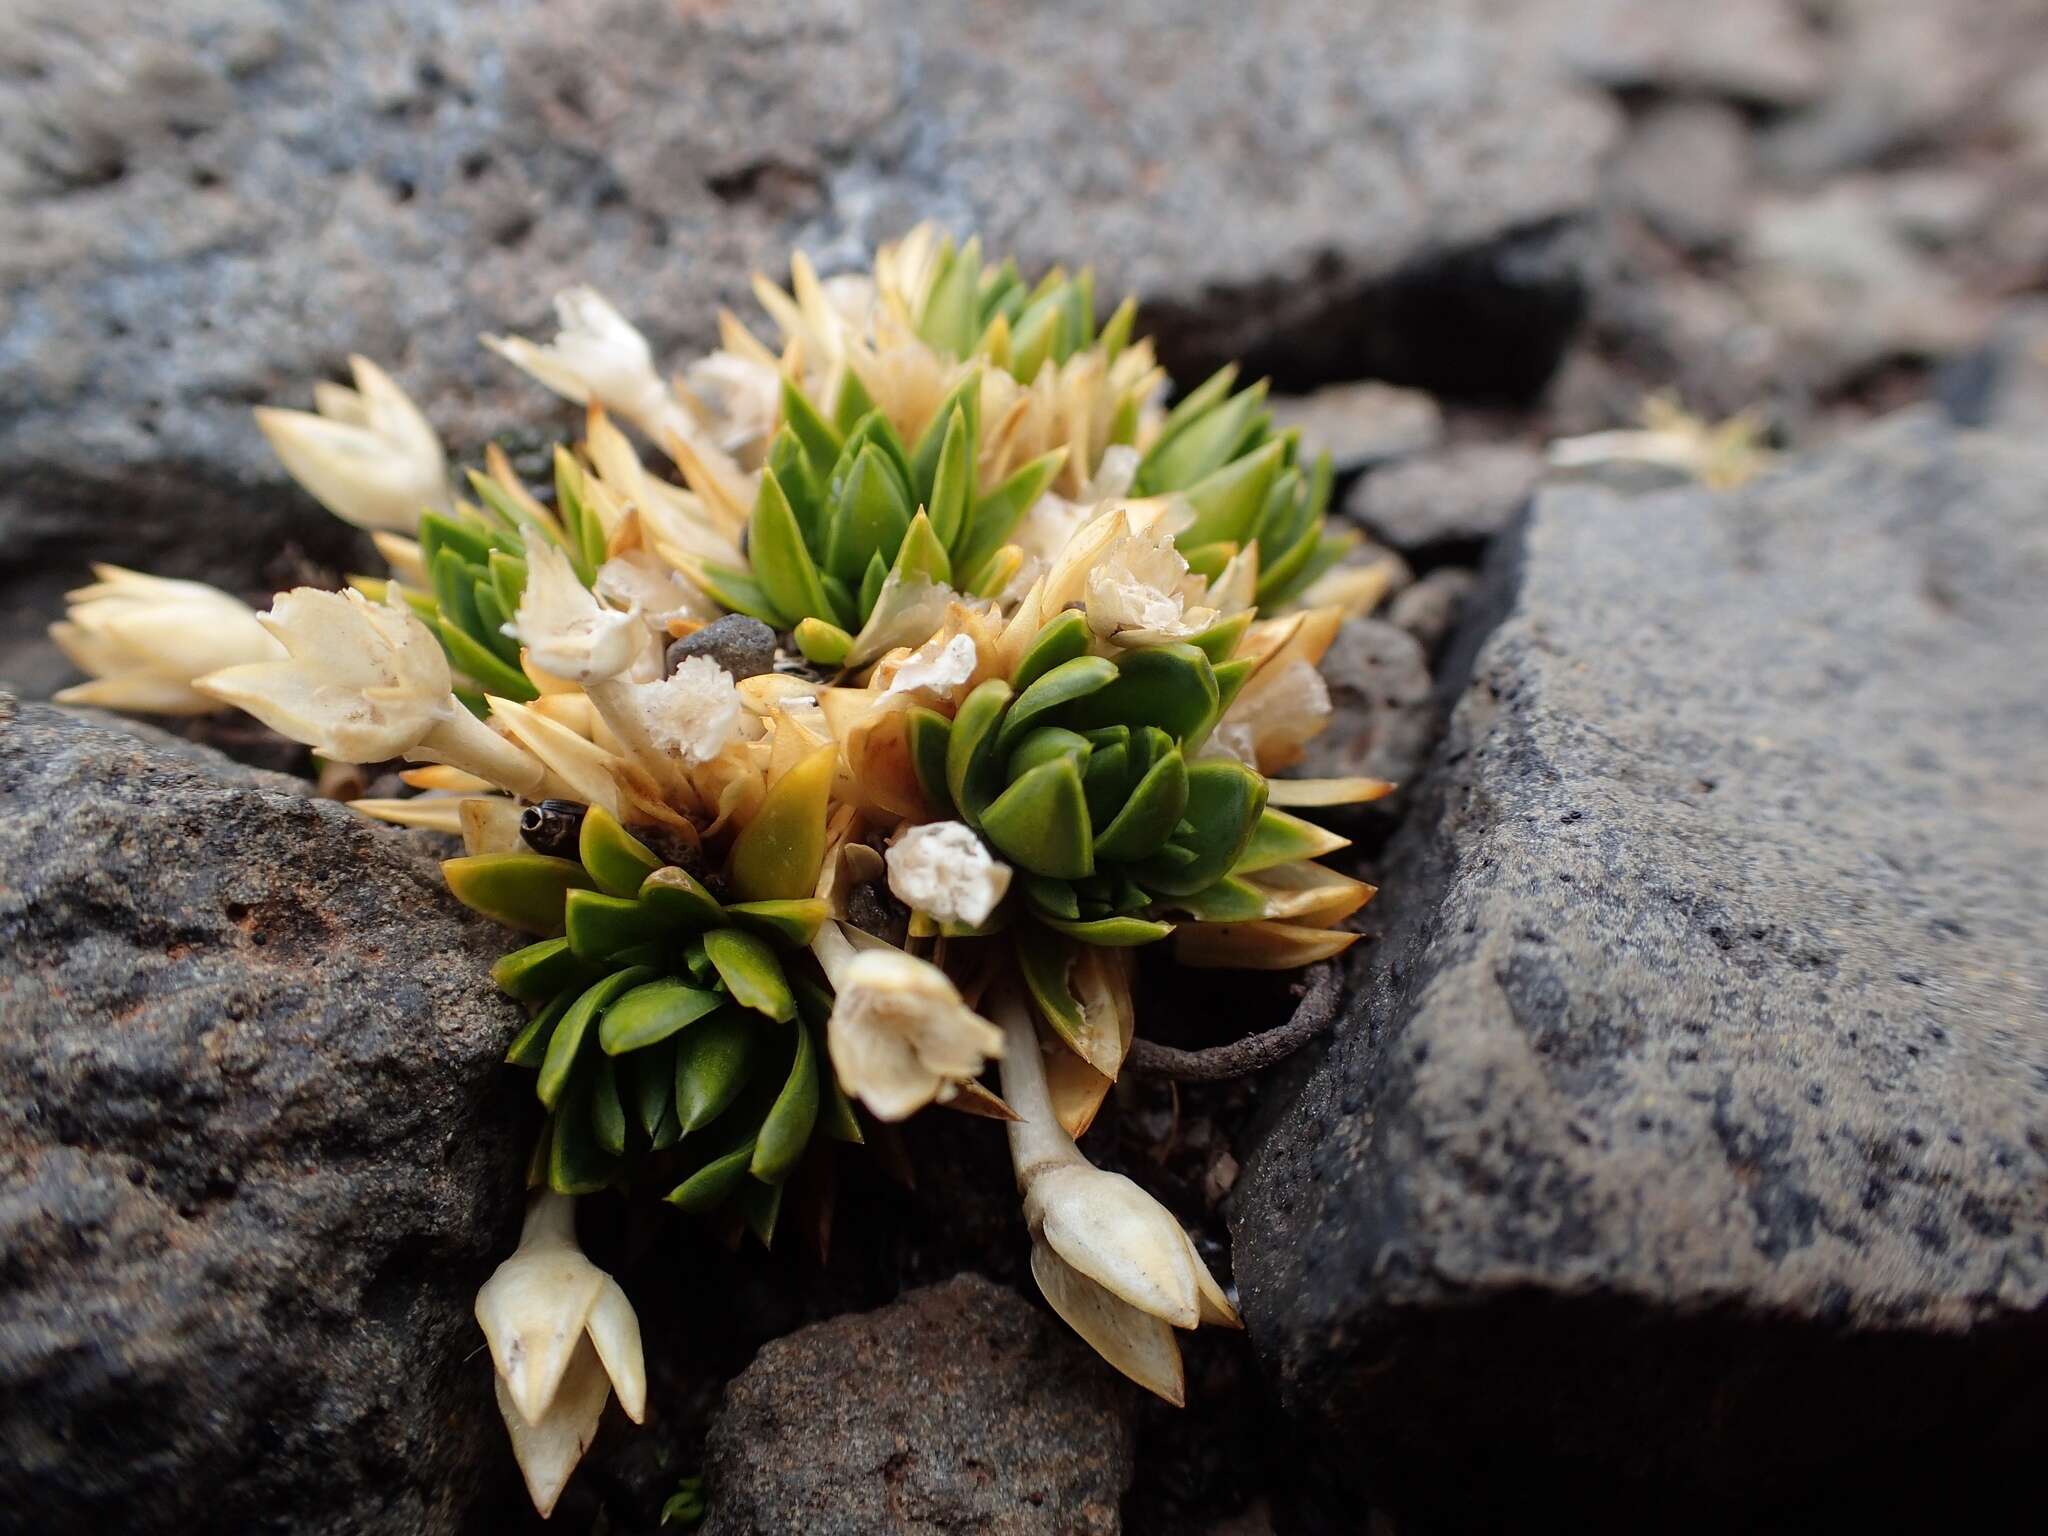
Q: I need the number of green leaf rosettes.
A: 6